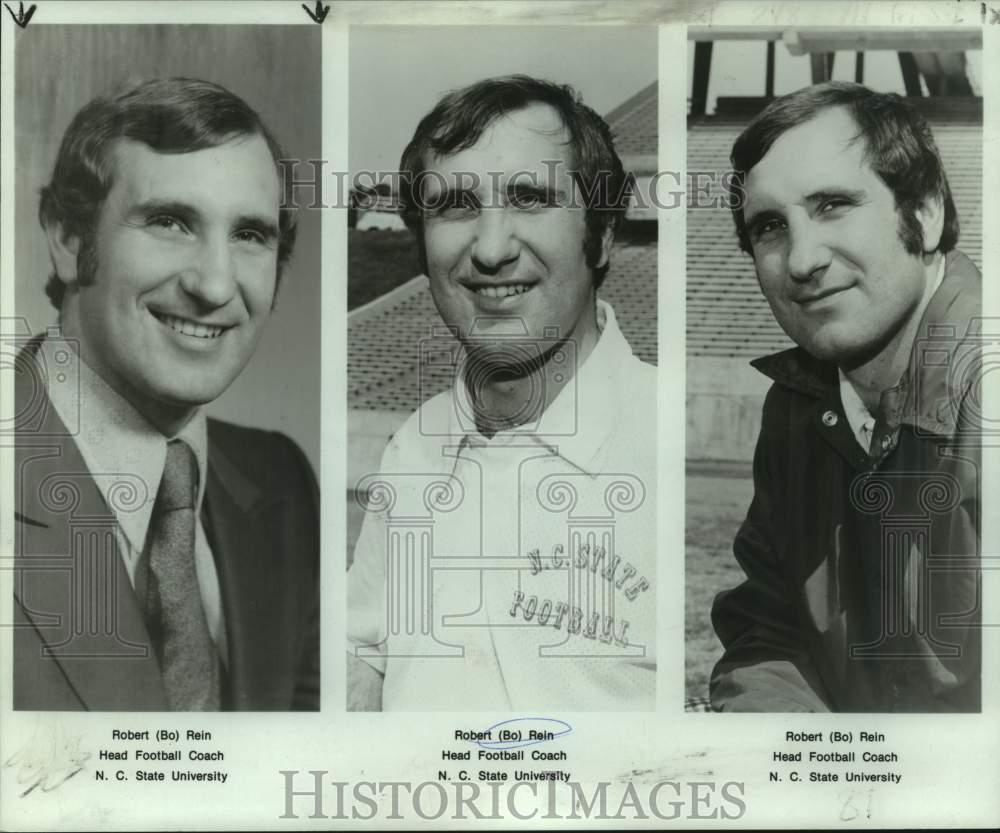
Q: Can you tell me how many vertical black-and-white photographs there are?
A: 3